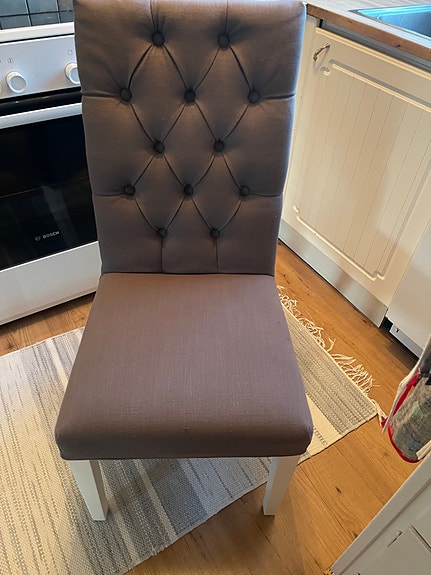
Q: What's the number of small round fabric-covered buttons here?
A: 12